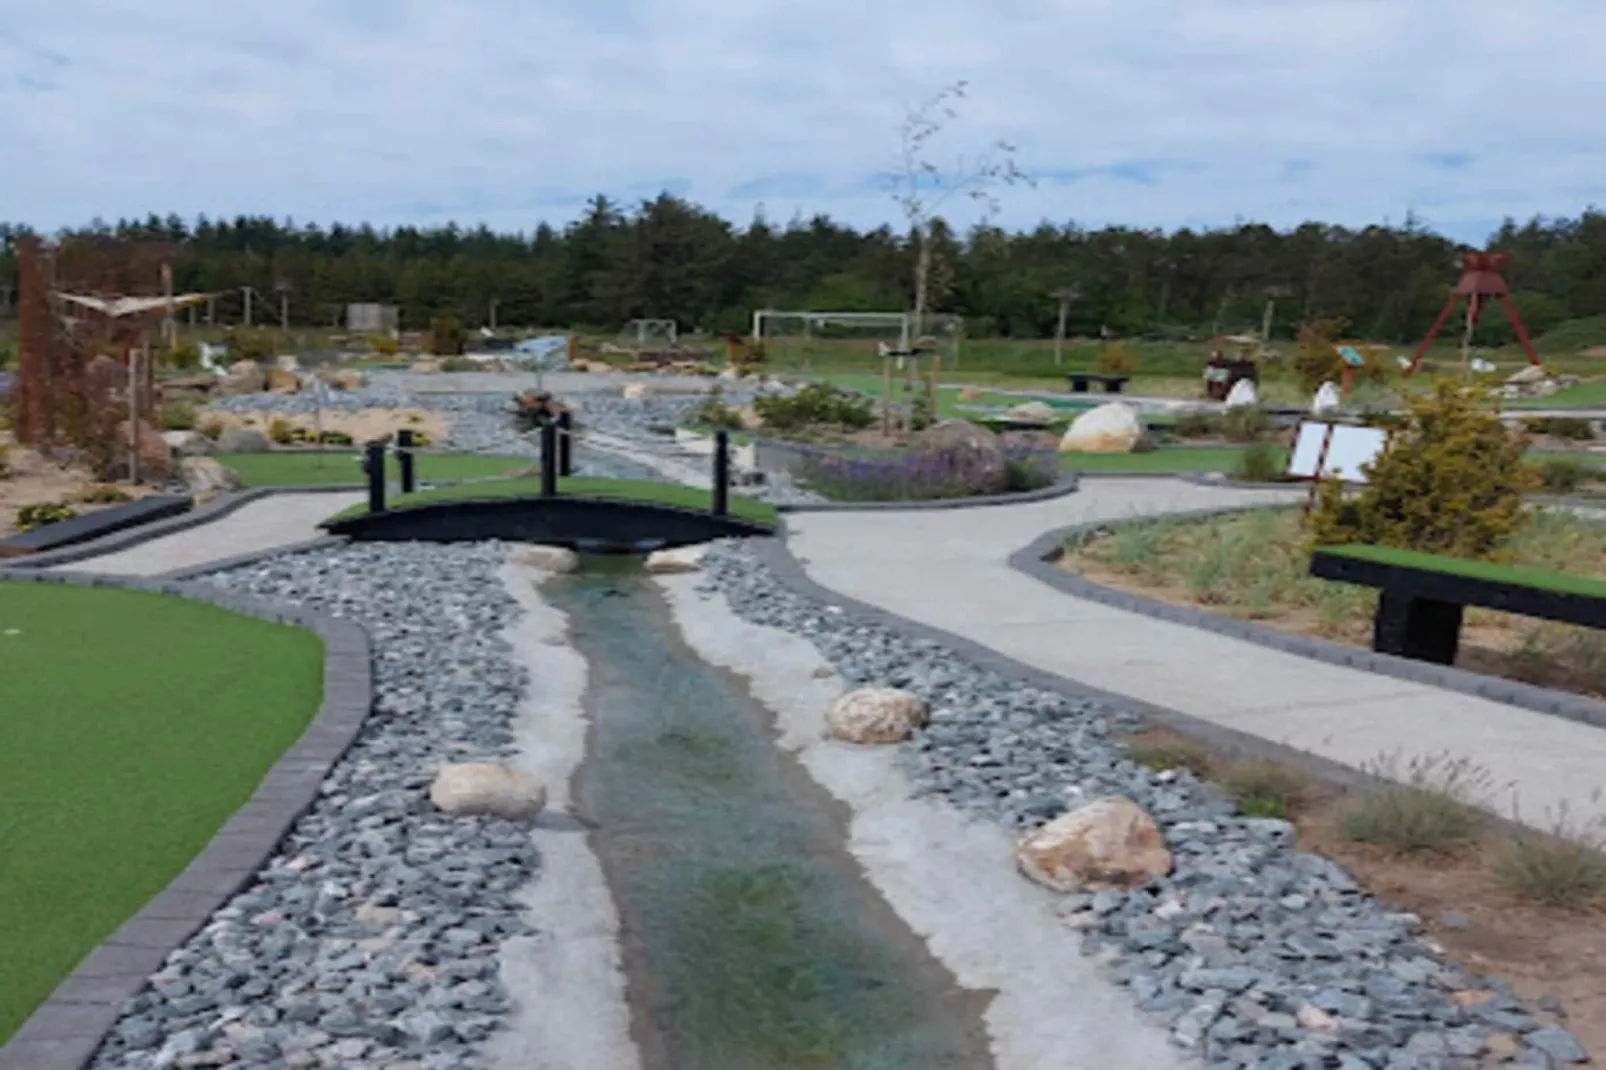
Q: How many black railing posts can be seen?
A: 5